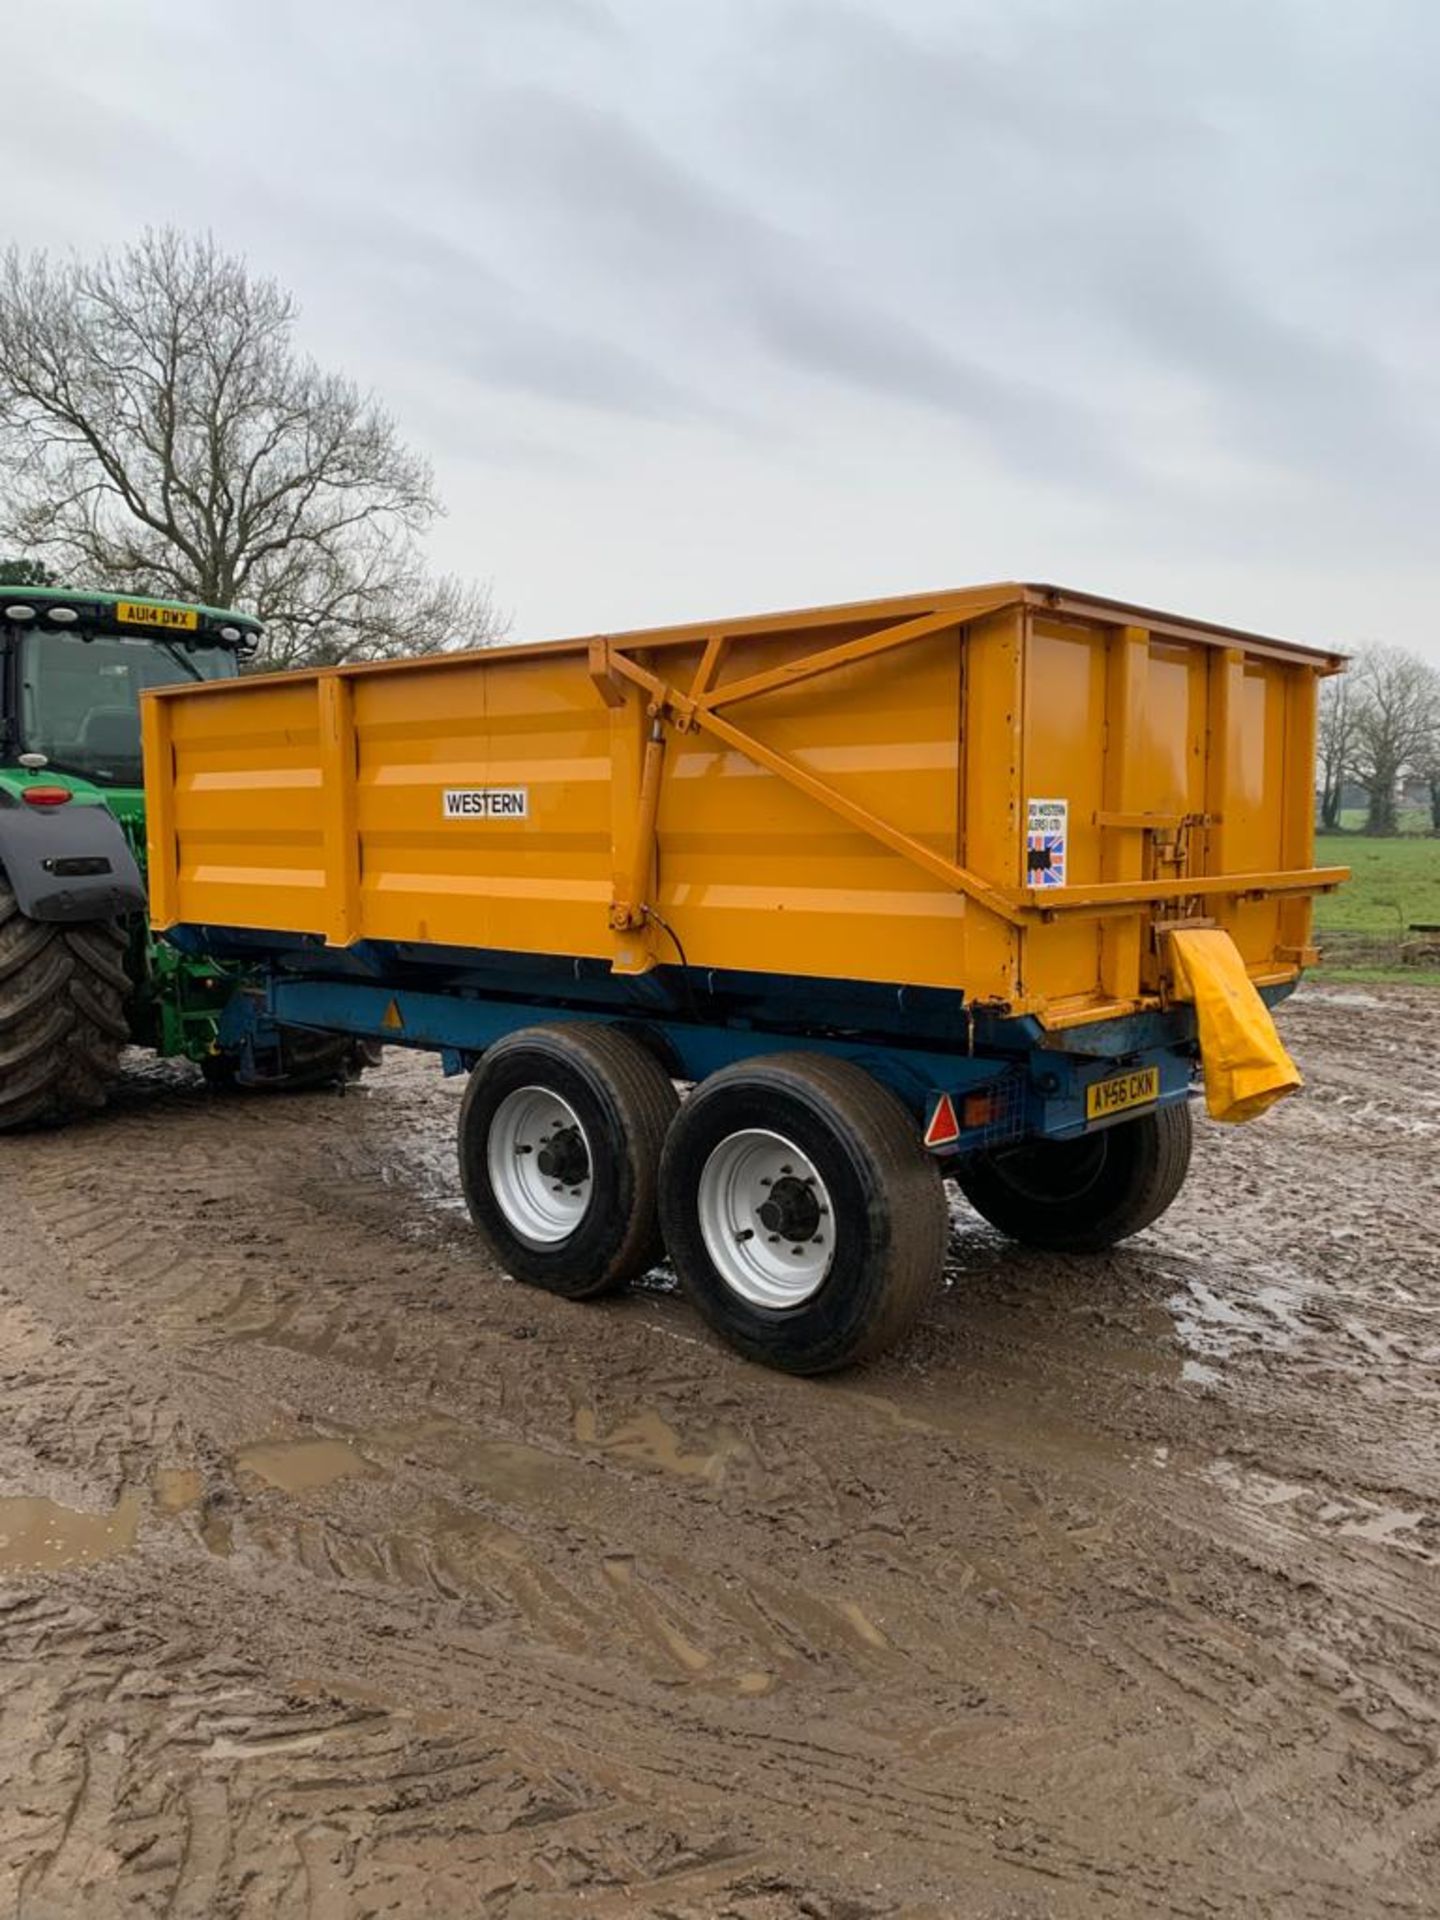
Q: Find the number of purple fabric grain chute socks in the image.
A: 0